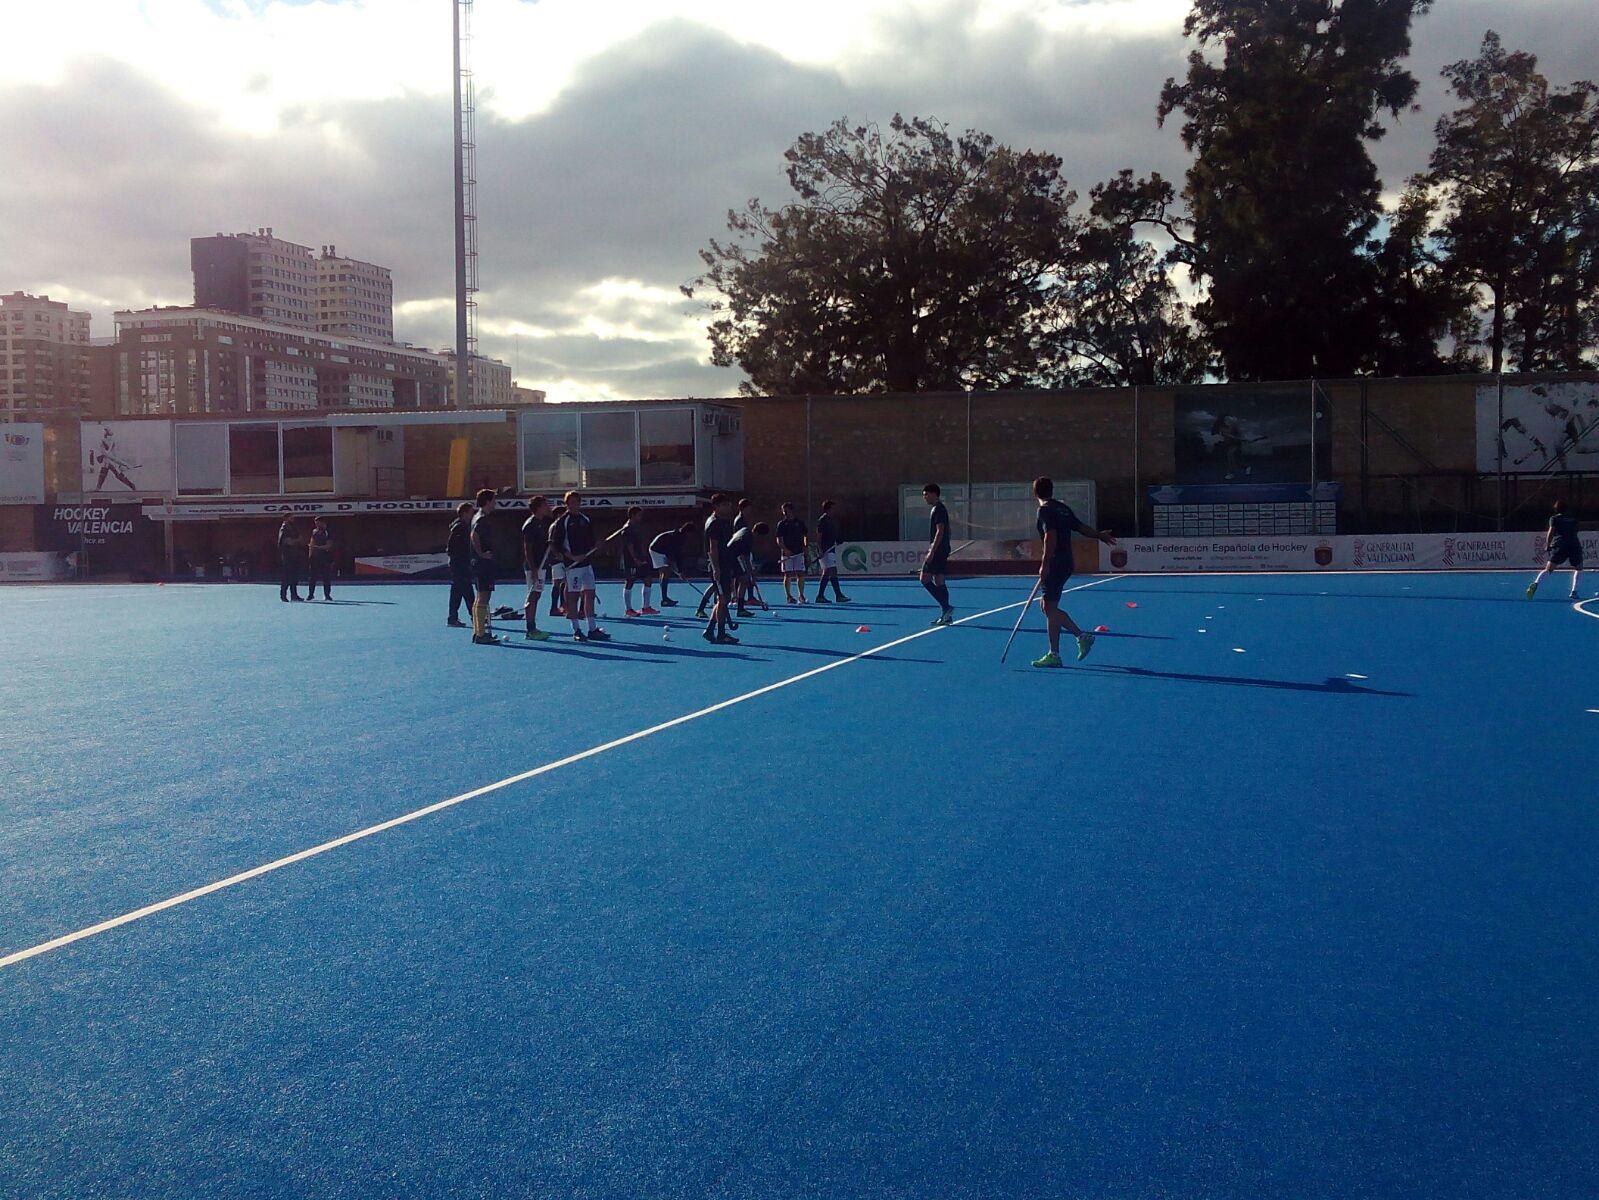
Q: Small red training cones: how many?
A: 3